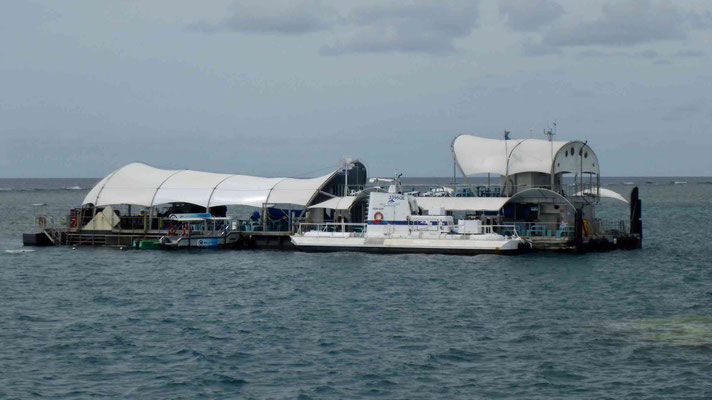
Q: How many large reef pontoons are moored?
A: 1